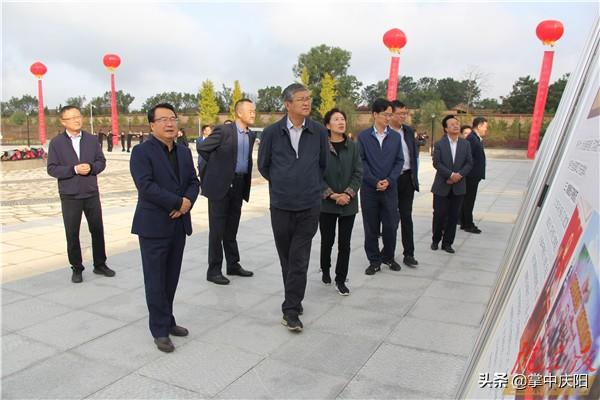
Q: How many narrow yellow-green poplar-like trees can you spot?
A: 4